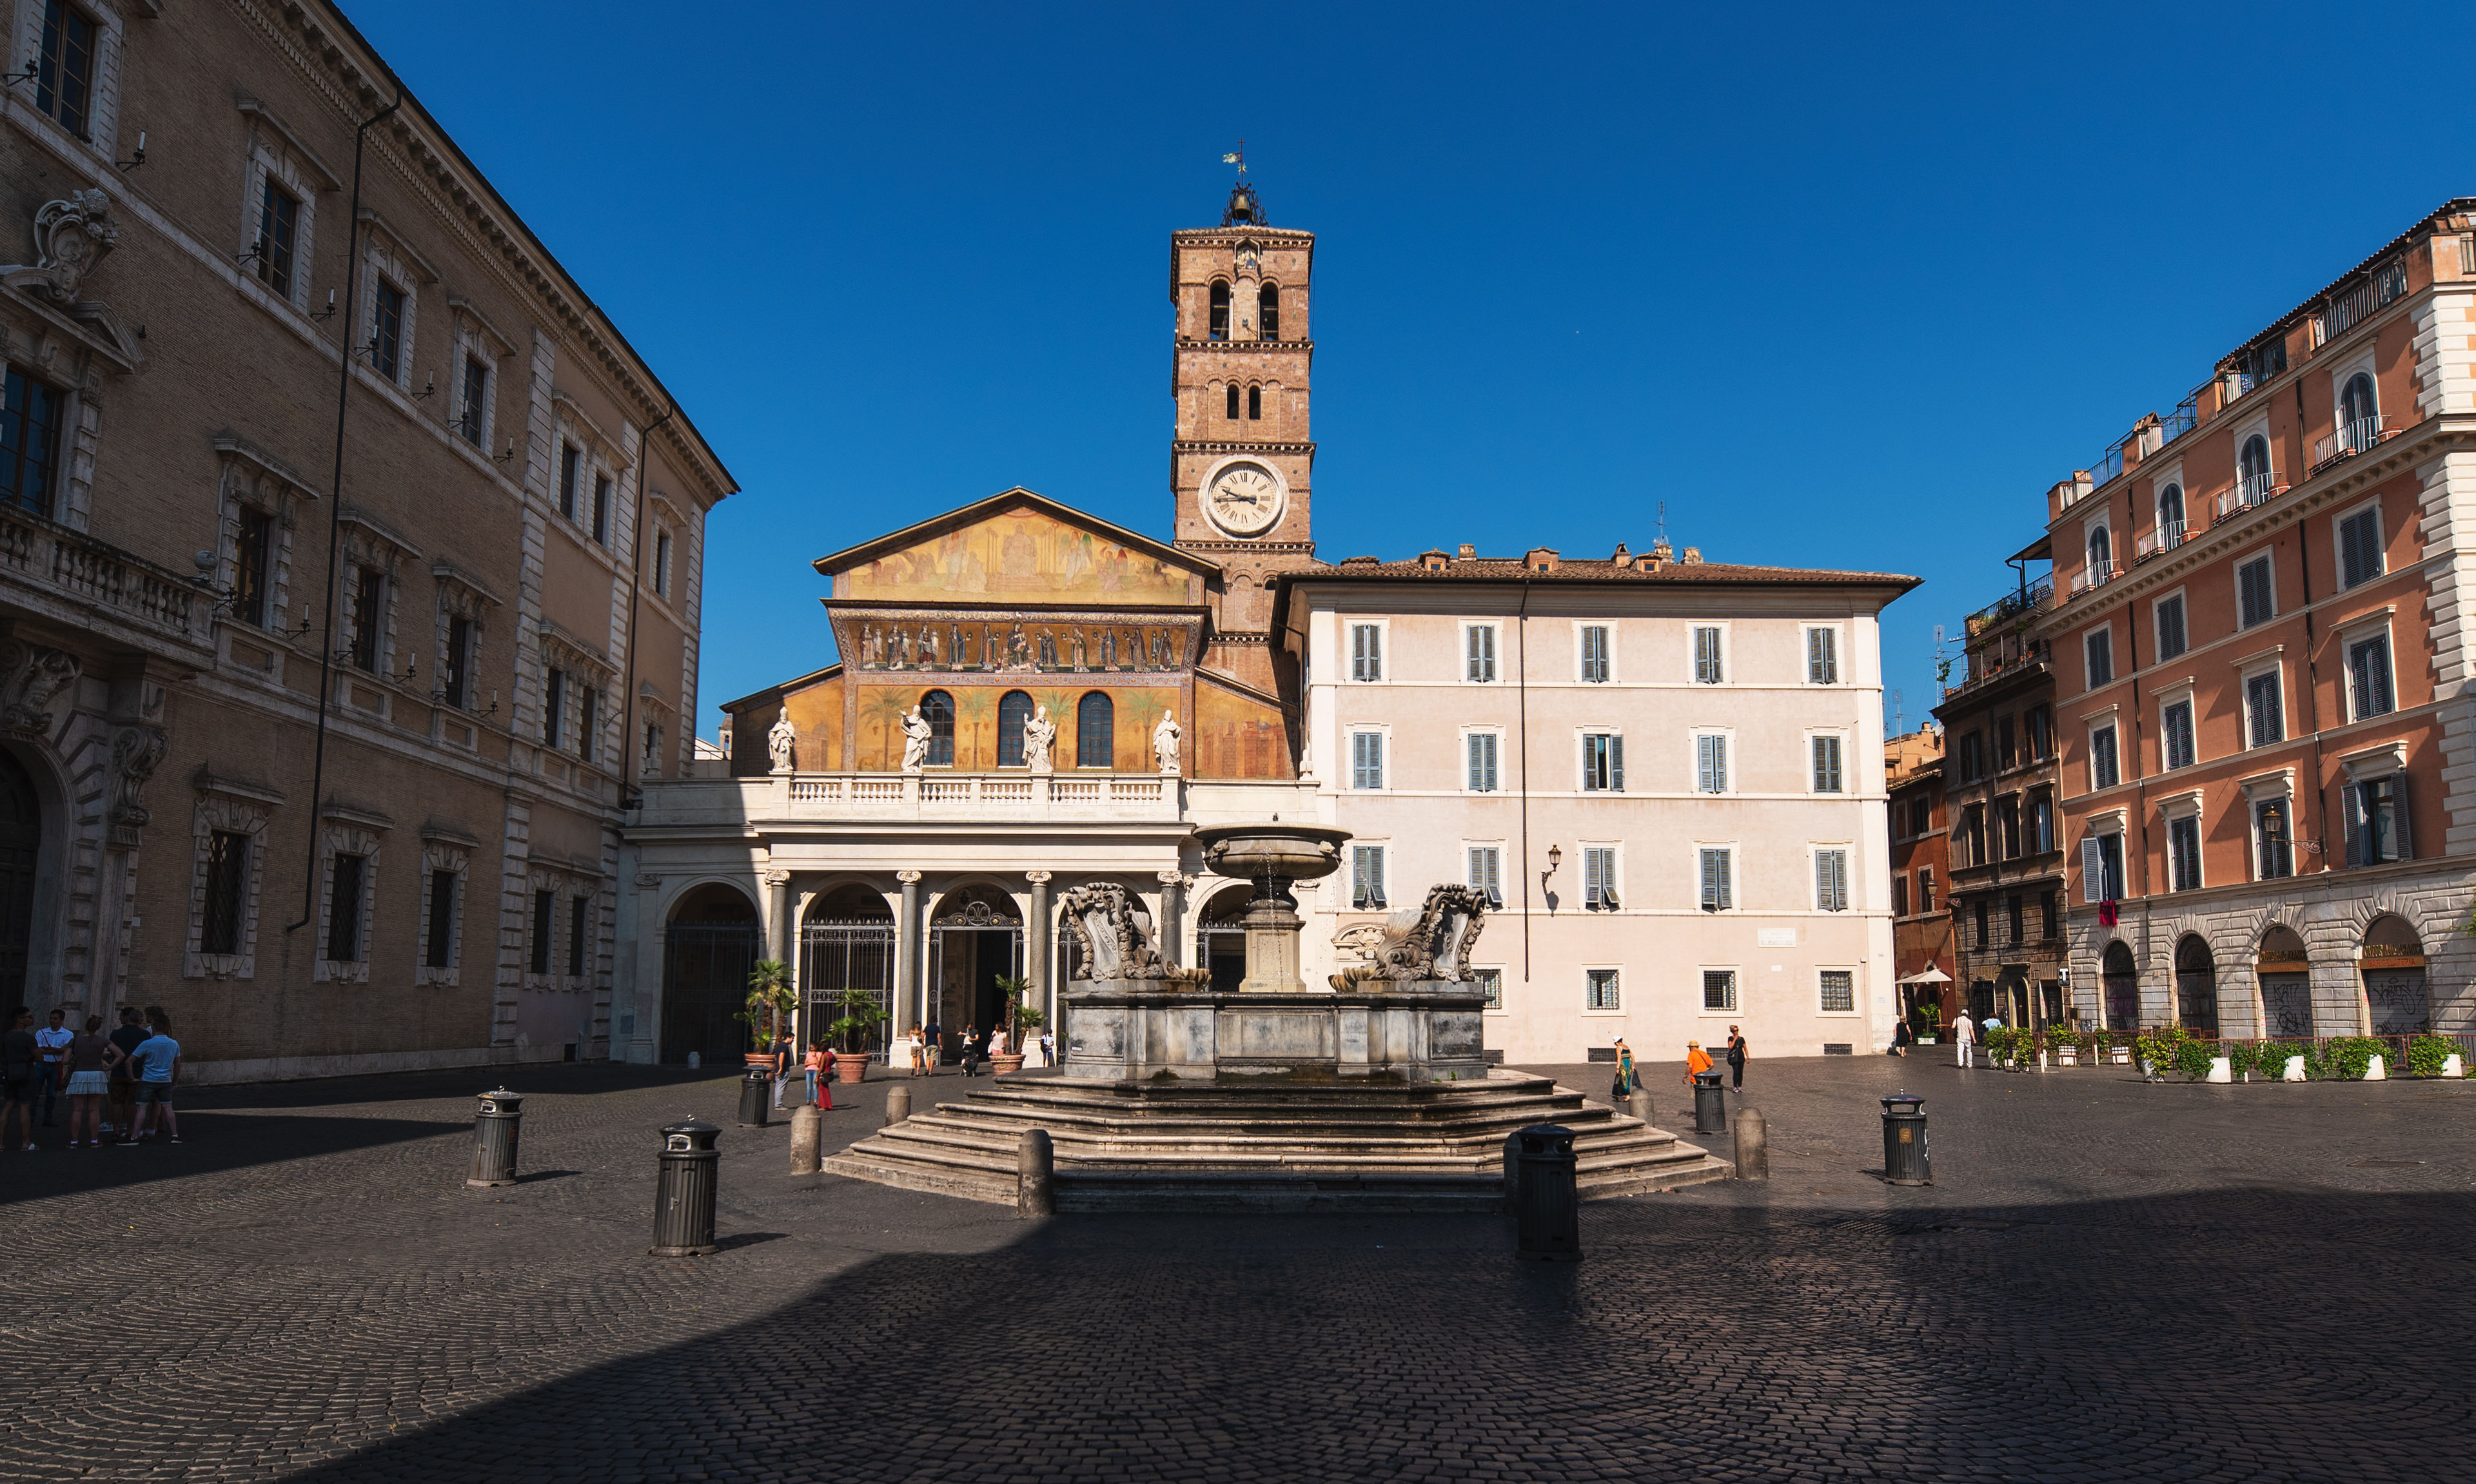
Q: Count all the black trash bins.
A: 6